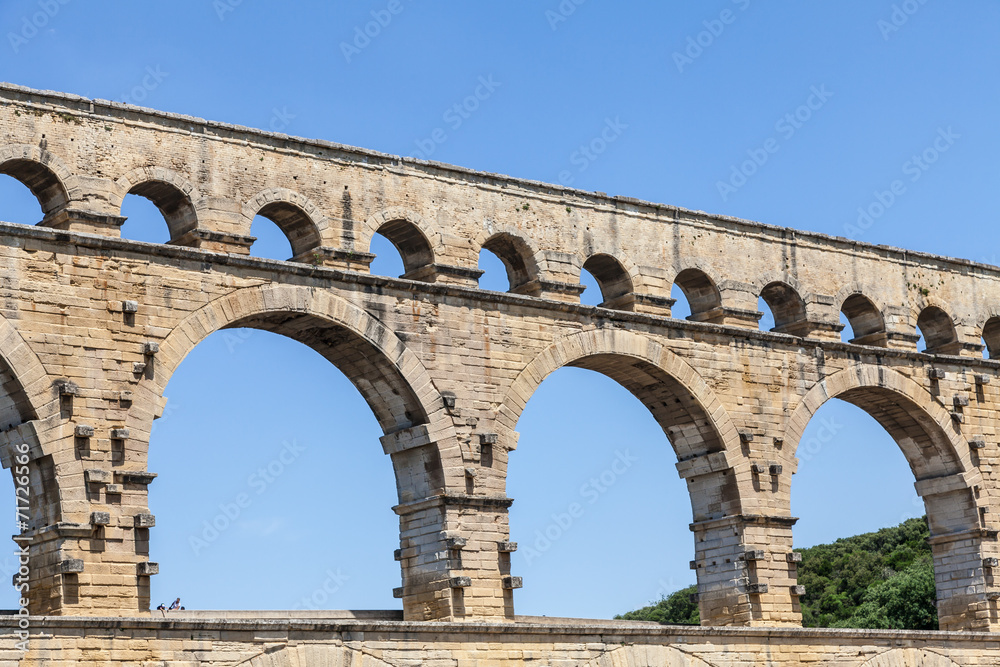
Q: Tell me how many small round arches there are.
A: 11